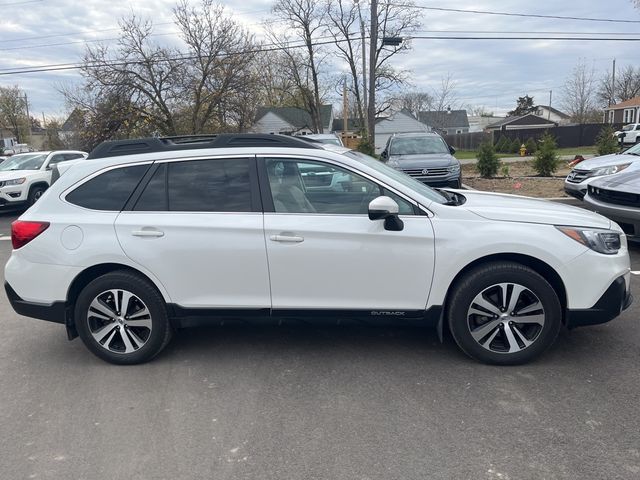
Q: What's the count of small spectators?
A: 0